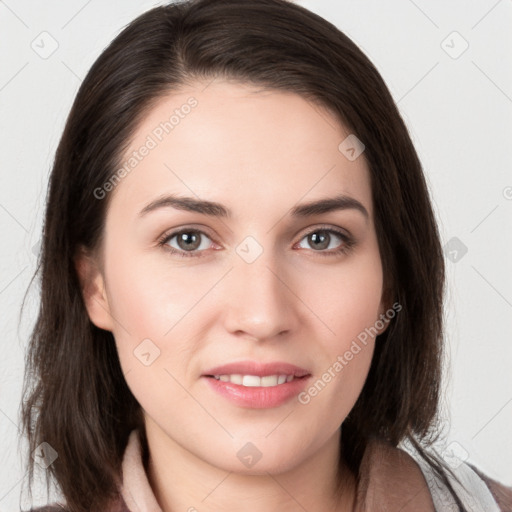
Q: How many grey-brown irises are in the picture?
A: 2